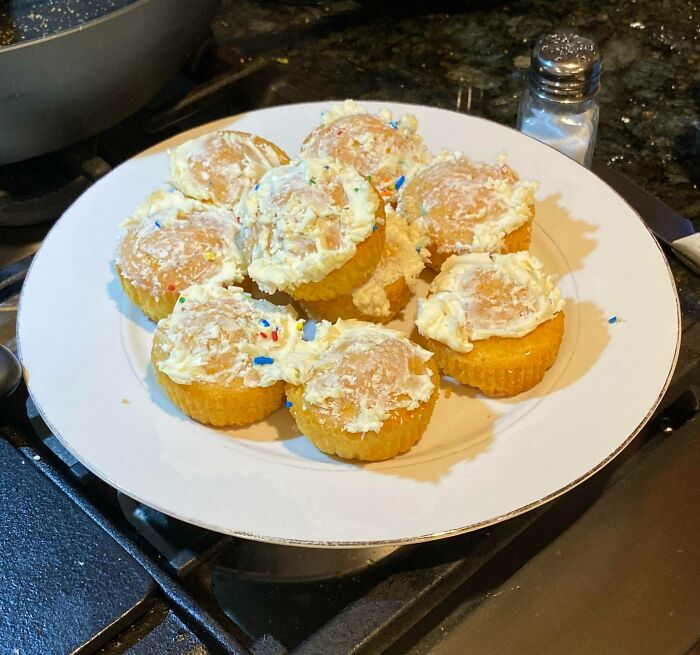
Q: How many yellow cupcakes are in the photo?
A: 9